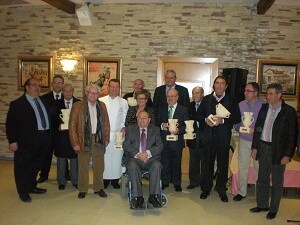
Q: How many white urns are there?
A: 7